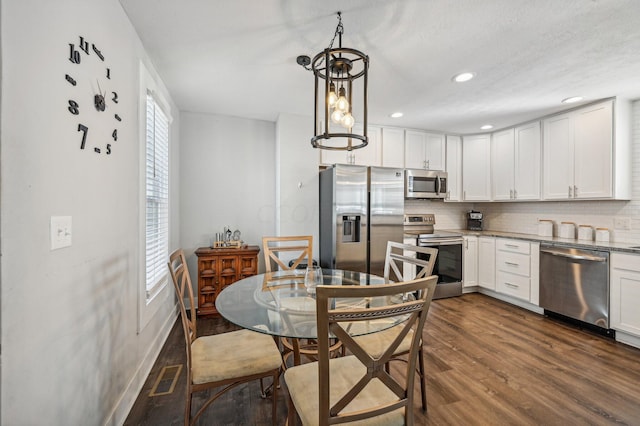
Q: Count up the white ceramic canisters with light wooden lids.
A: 4